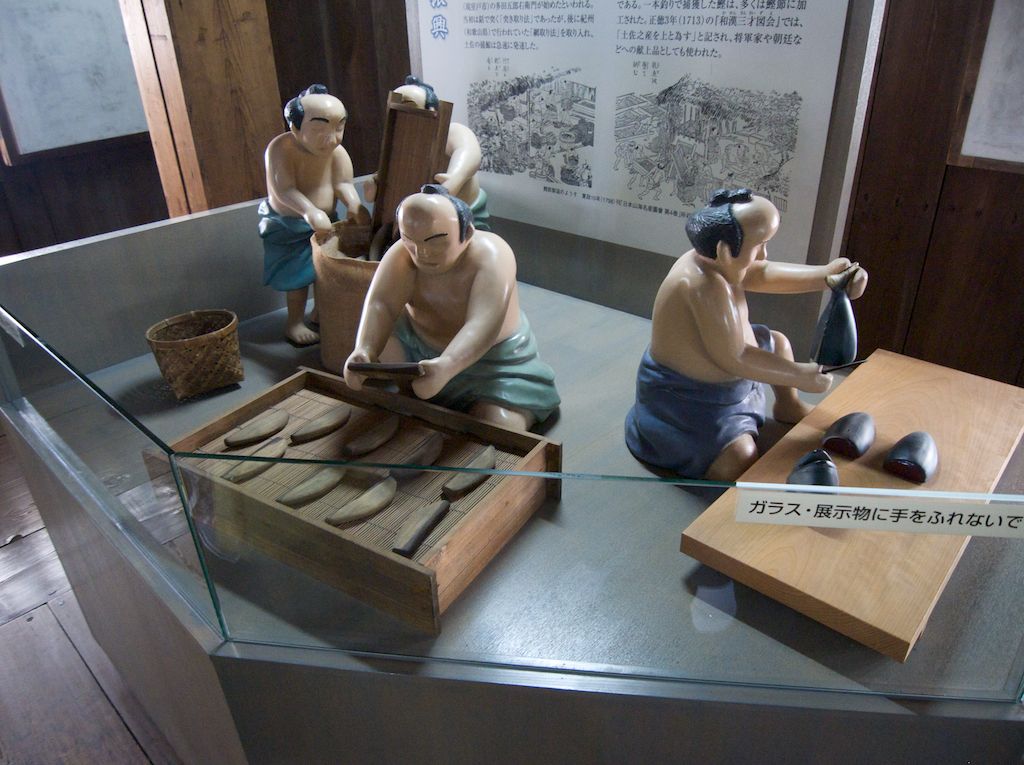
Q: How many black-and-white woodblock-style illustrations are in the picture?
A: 2